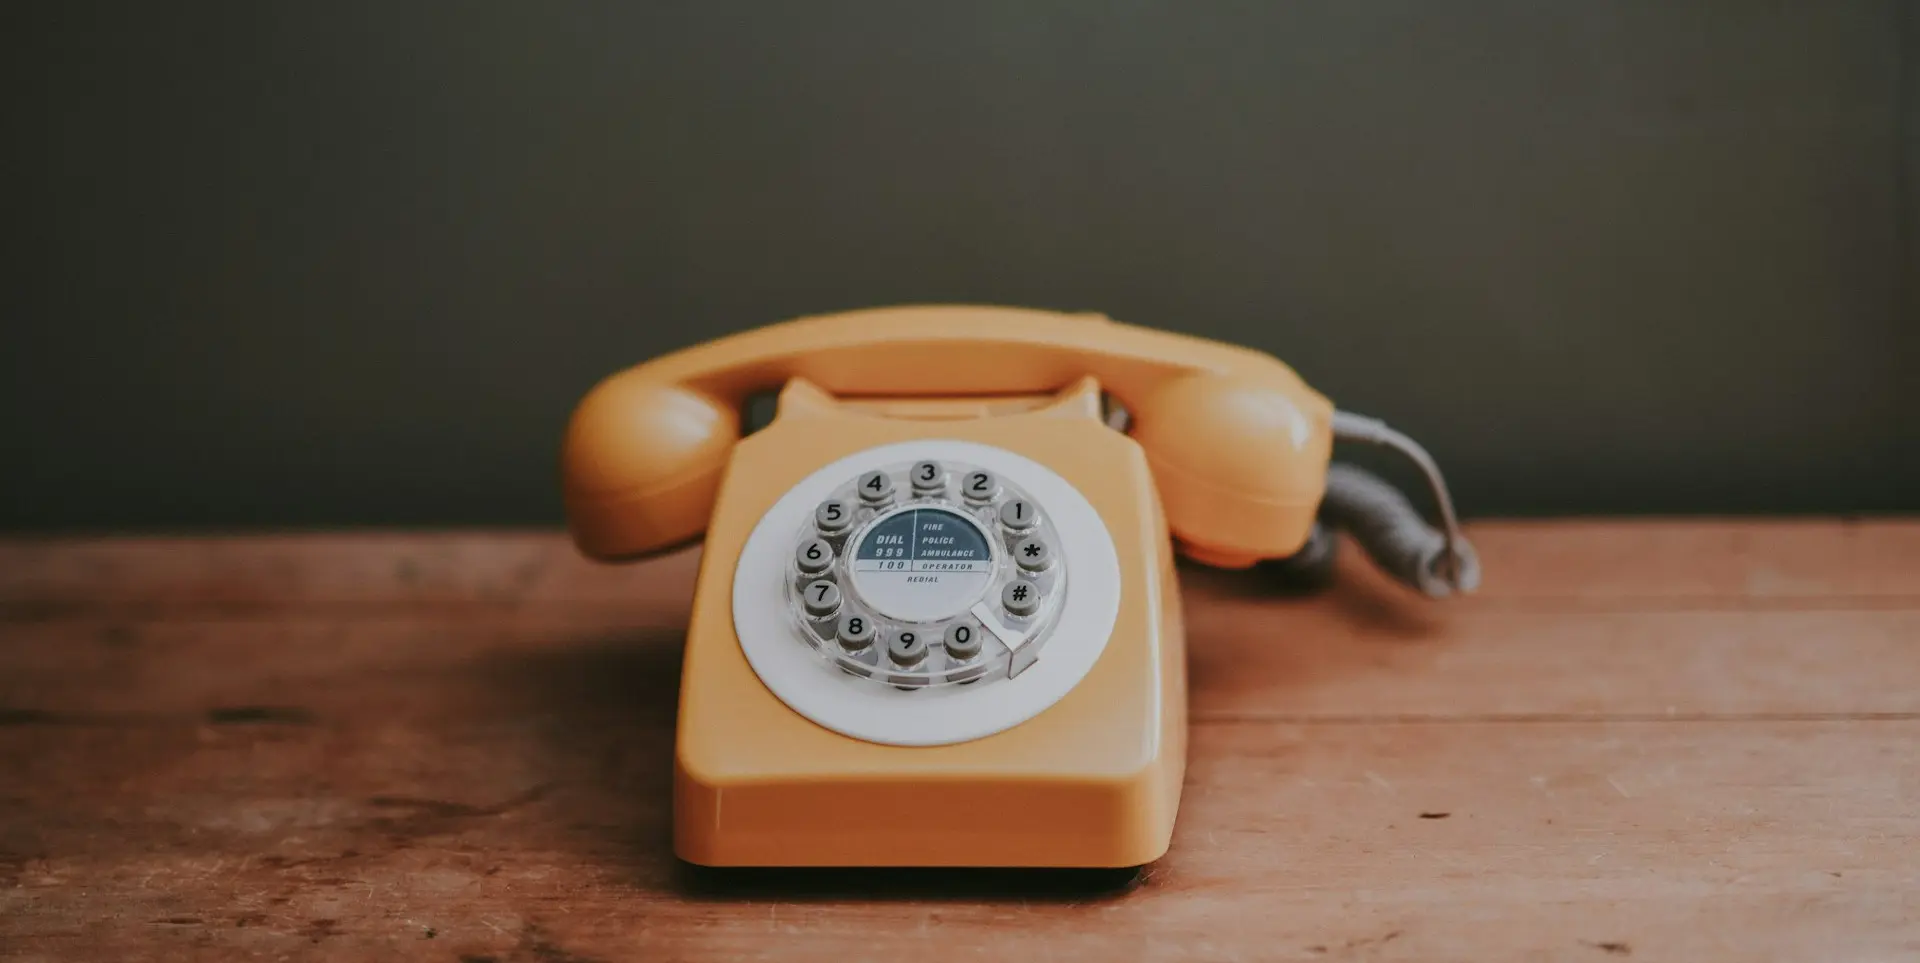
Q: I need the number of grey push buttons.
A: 12